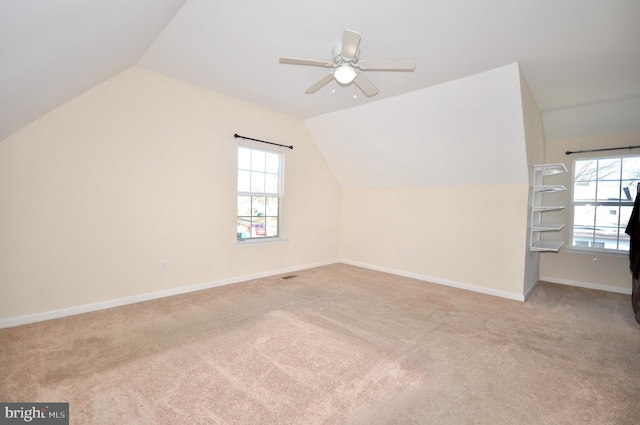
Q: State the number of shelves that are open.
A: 5